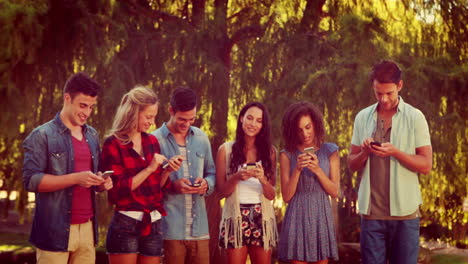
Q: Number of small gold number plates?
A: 0